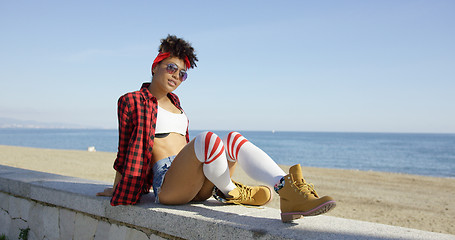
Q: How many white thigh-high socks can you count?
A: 2